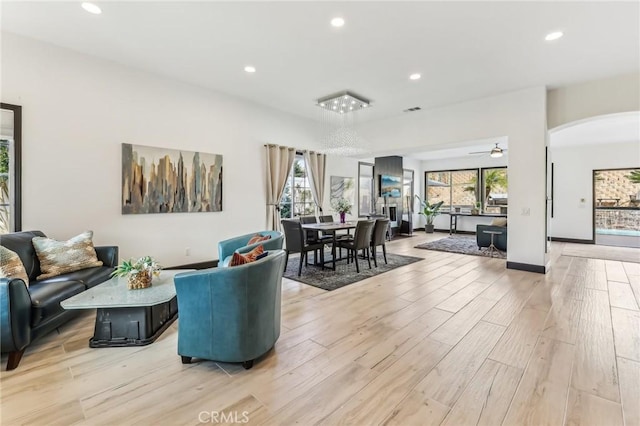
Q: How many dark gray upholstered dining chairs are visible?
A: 5